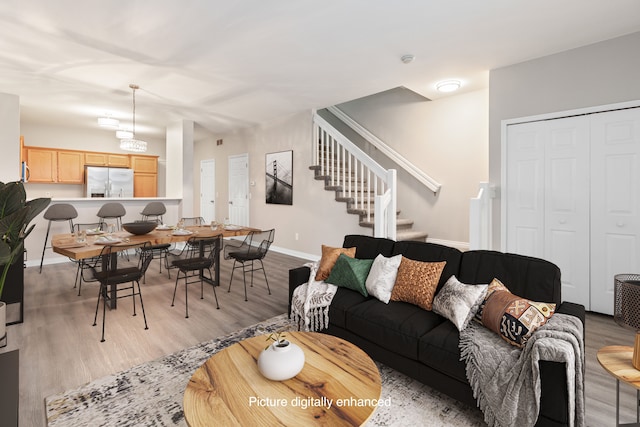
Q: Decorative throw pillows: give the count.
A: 6